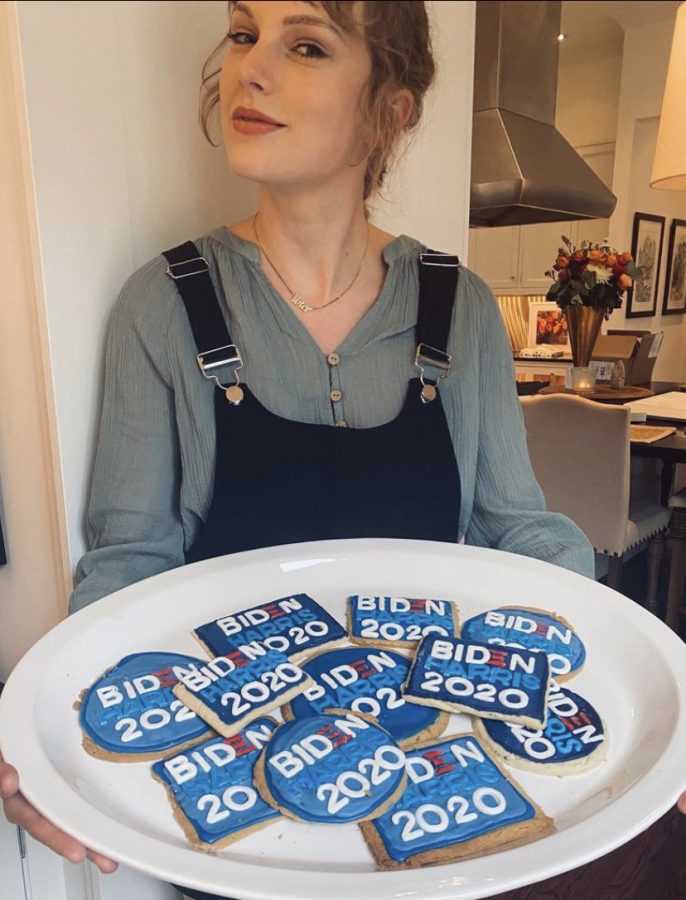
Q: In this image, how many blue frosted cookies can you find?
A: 11